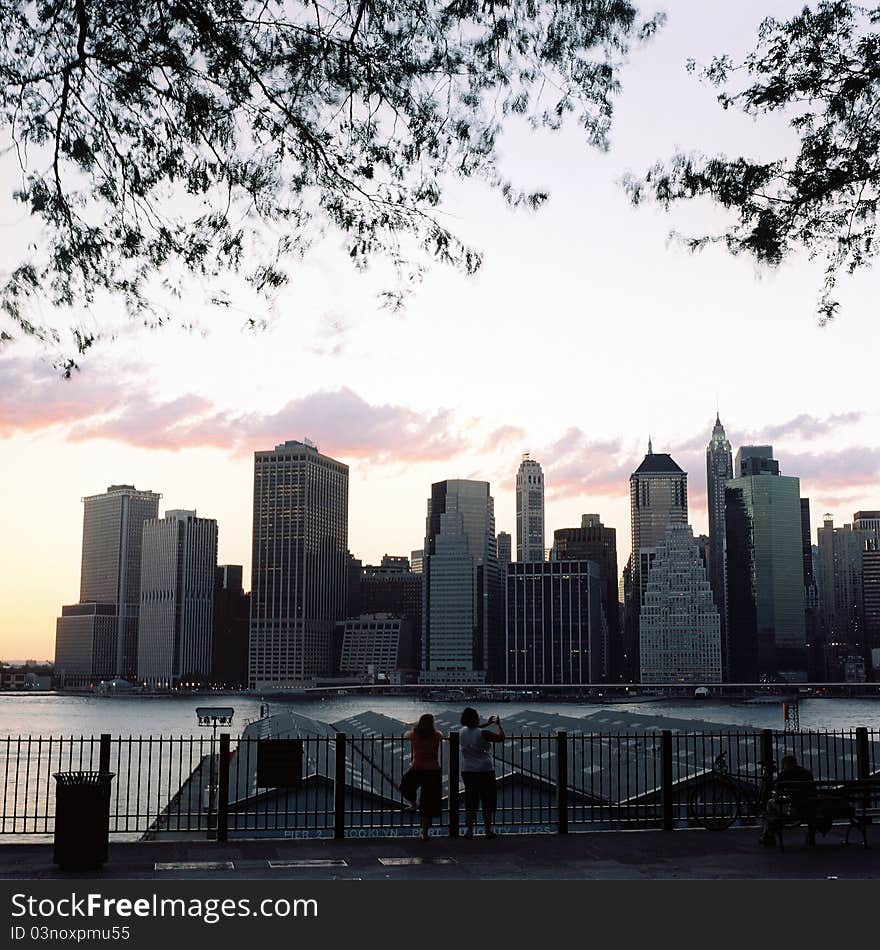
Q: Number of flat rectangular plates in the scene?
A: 3